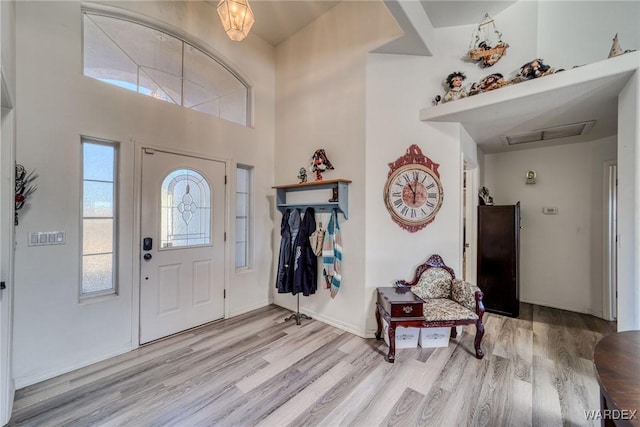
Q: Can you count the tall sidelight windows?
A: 2